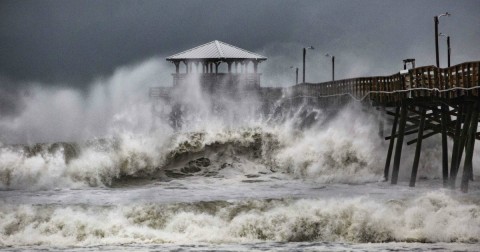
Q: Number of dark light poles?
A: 5